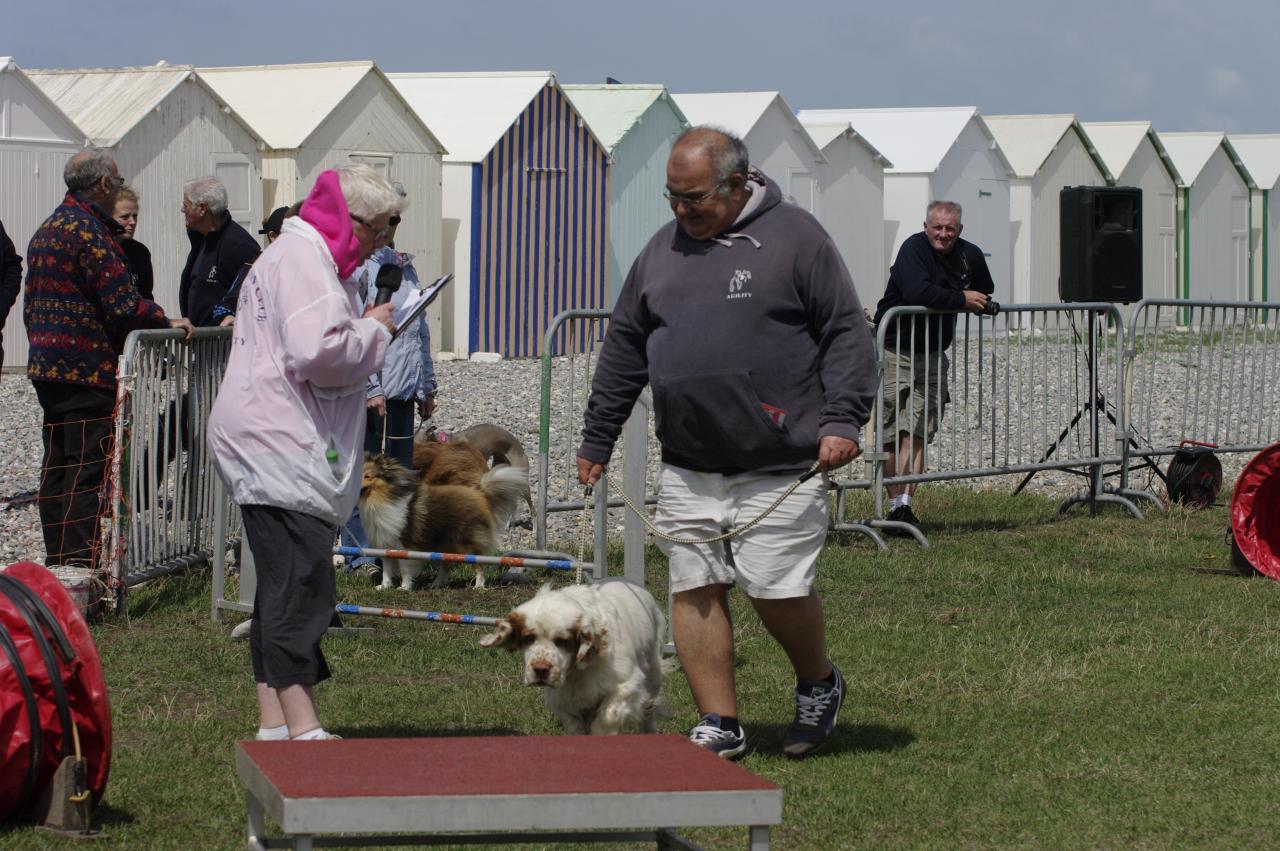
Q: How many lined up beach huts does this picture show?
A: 12